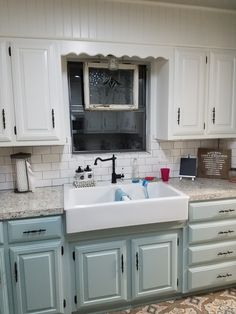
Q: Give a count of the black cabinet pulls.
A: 12